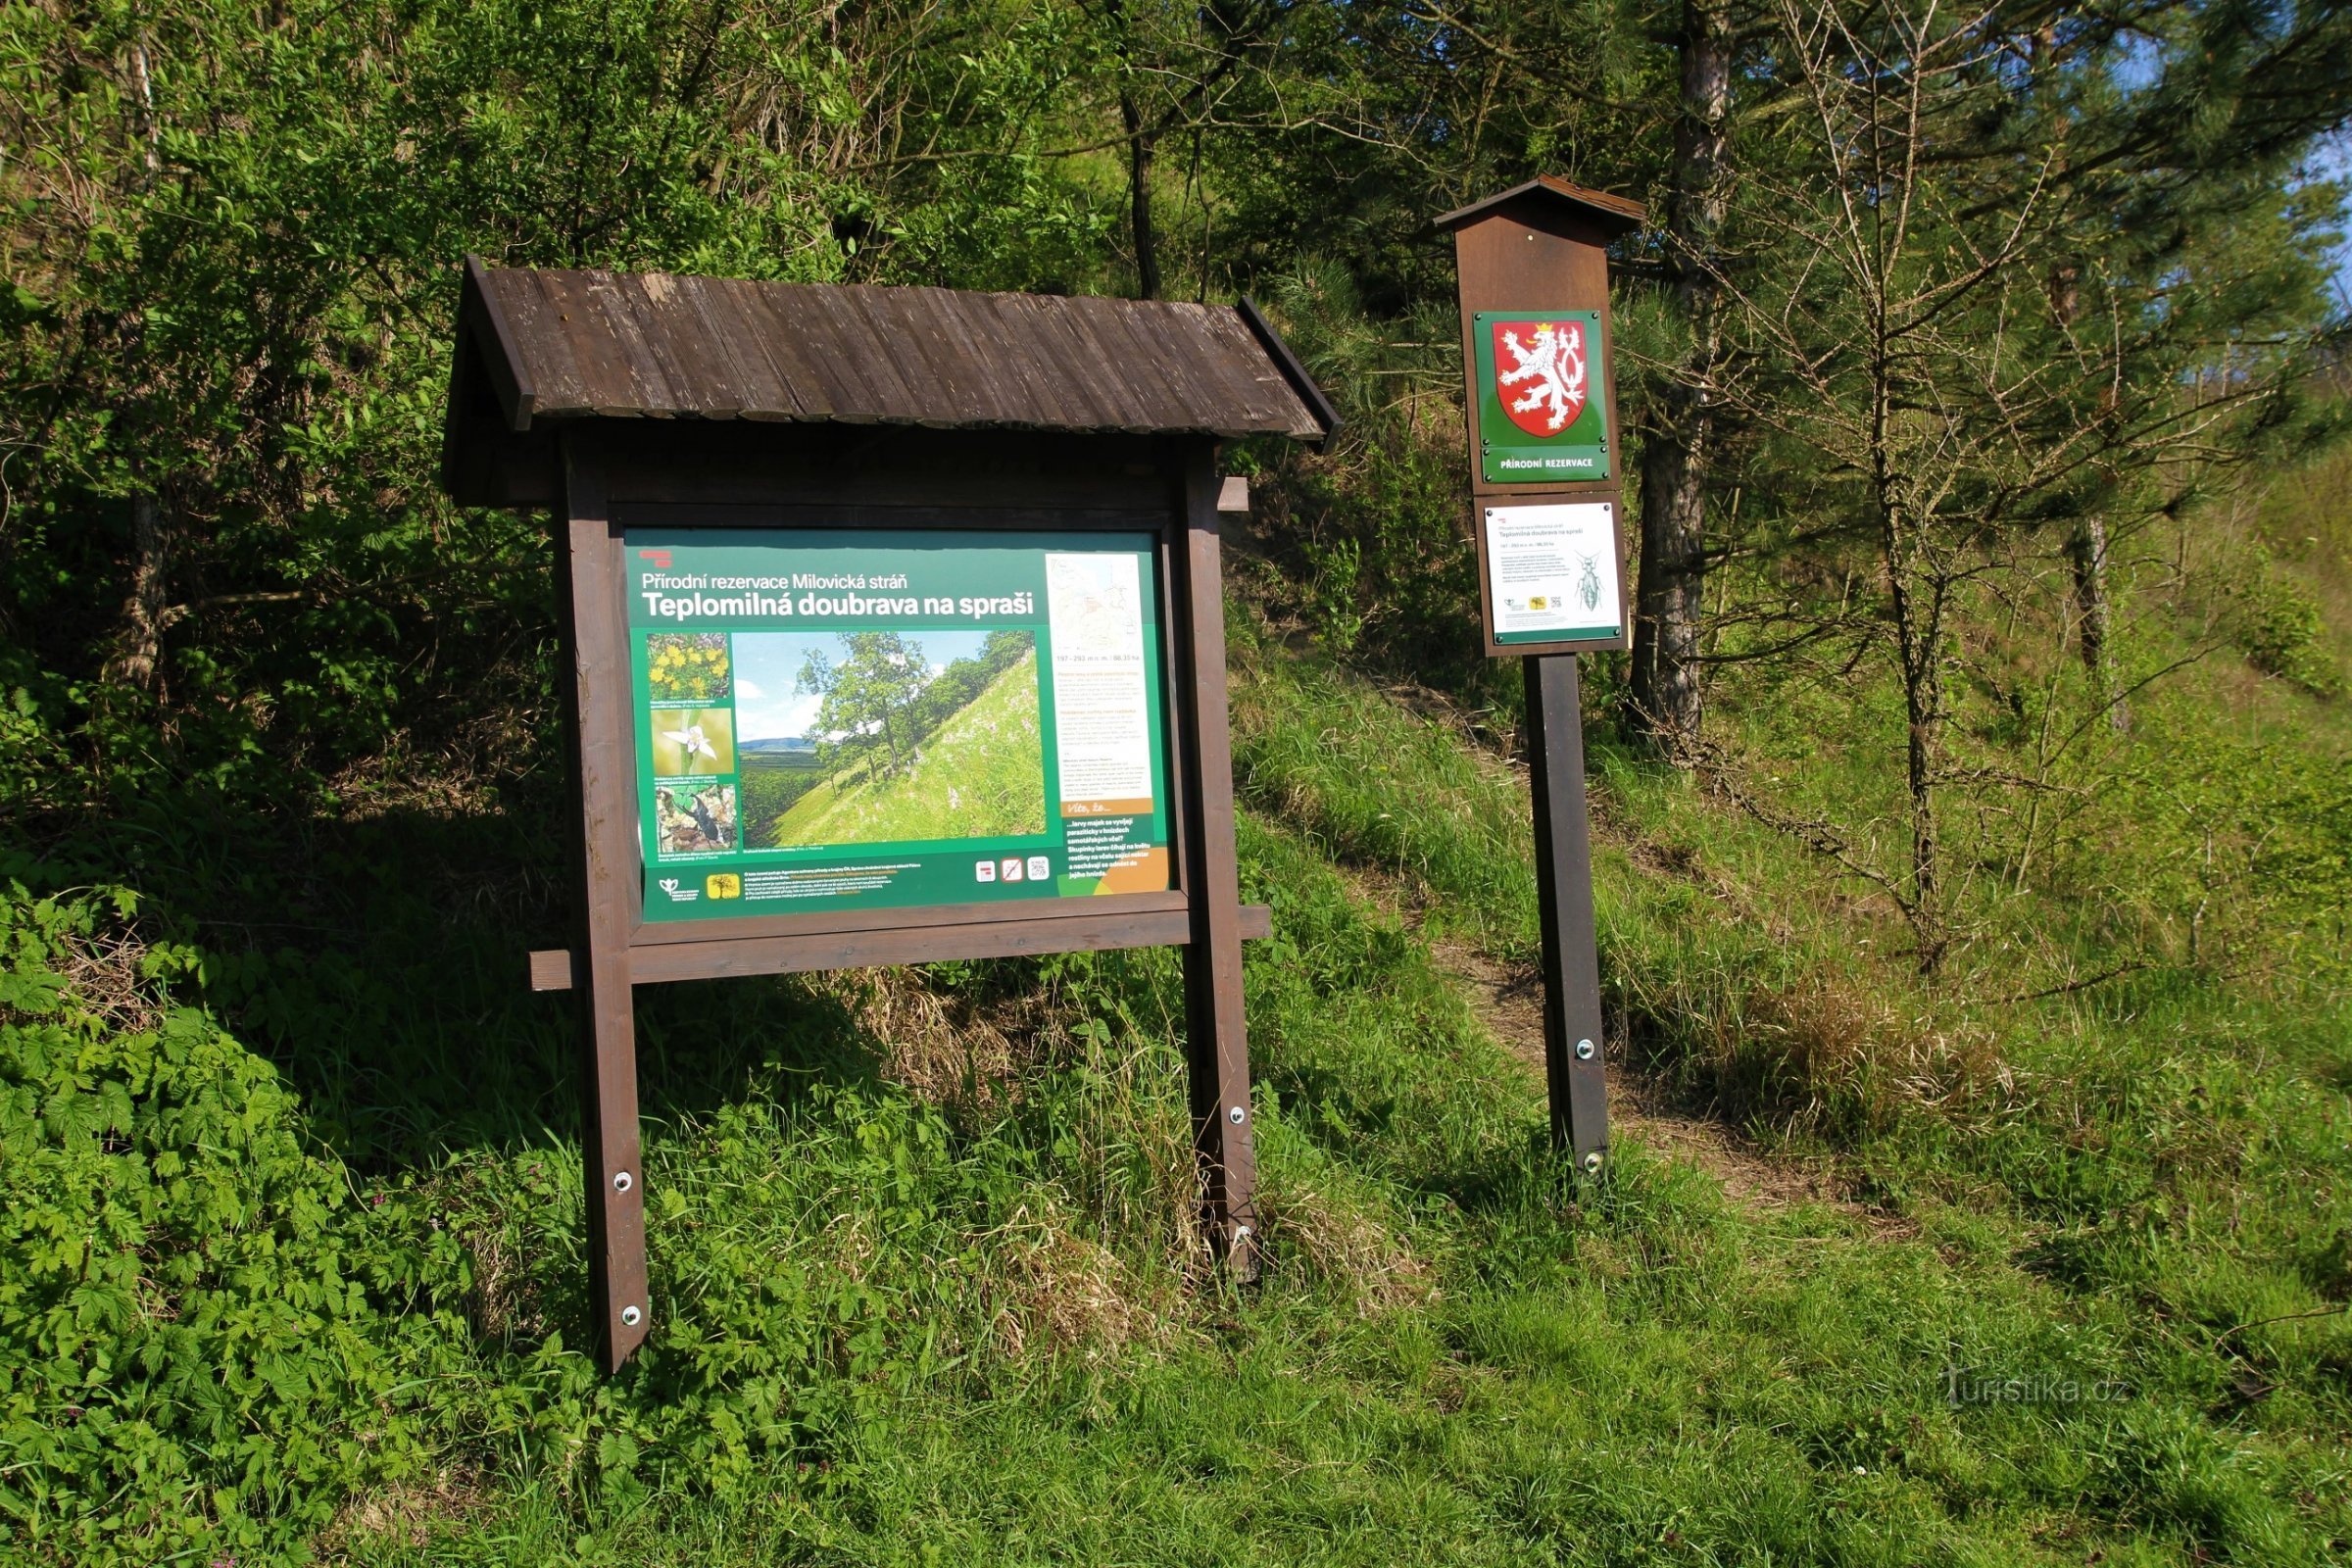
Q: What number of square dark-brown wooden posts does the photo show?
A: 3